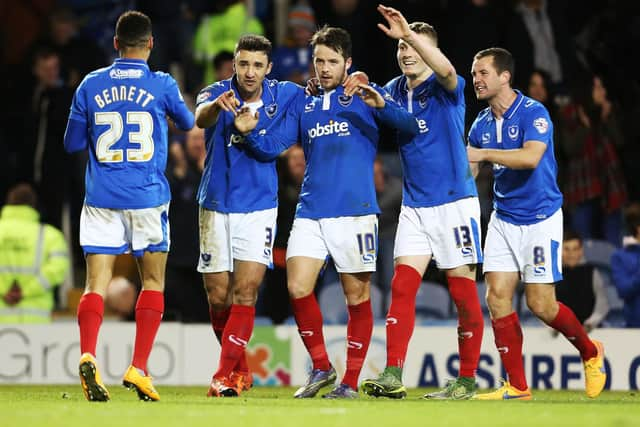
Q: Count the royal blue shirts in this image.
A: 5